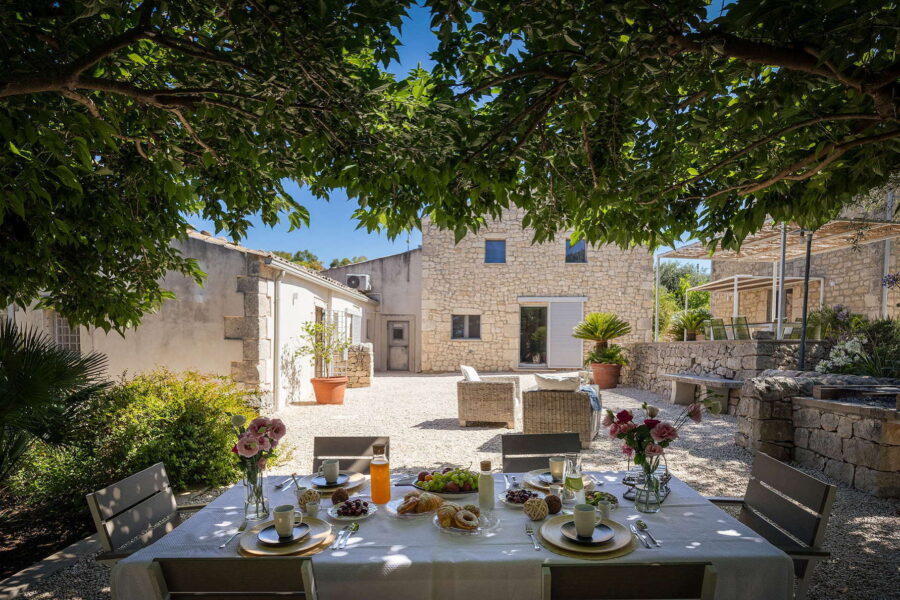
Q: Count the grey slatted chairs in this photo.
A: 6